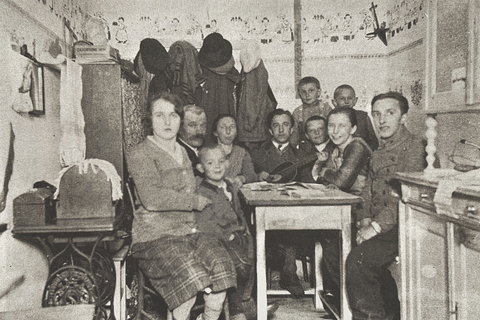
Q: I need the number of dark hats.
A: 2